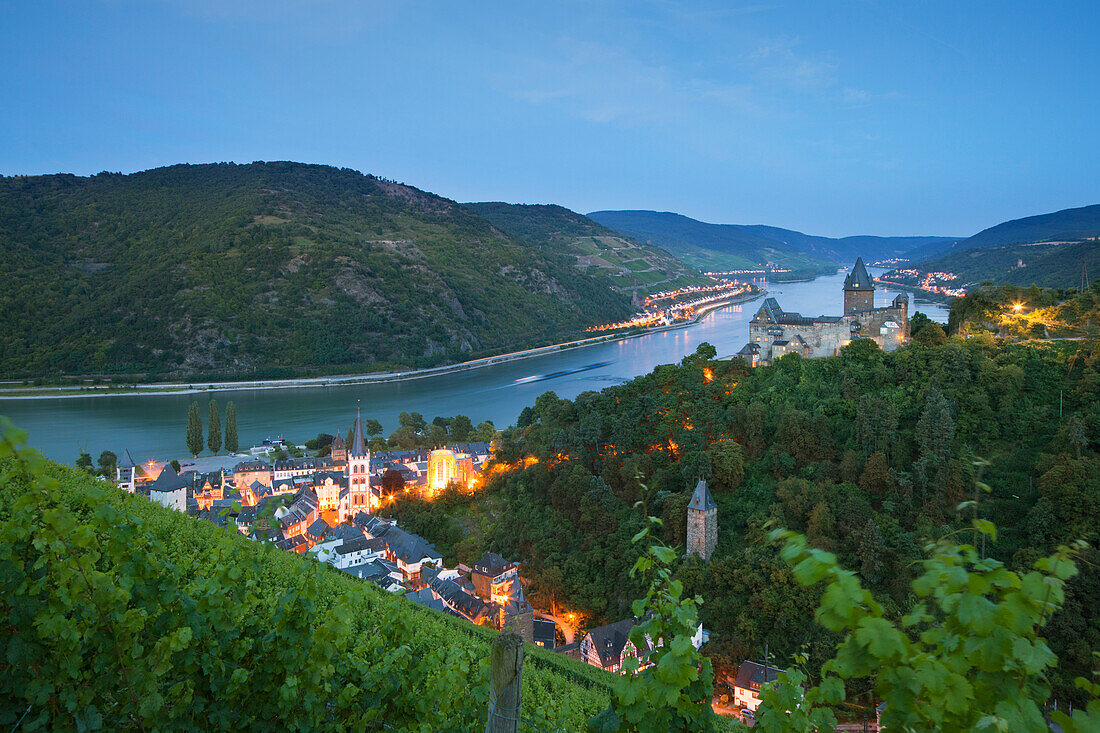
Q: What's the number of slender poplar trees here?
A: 3